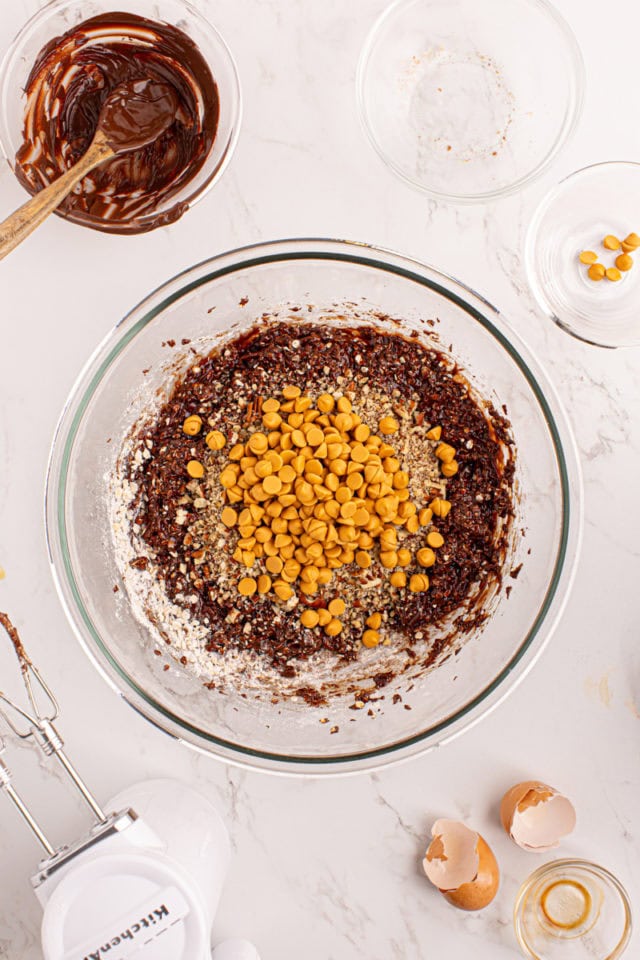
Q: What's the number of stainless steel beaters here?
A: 2